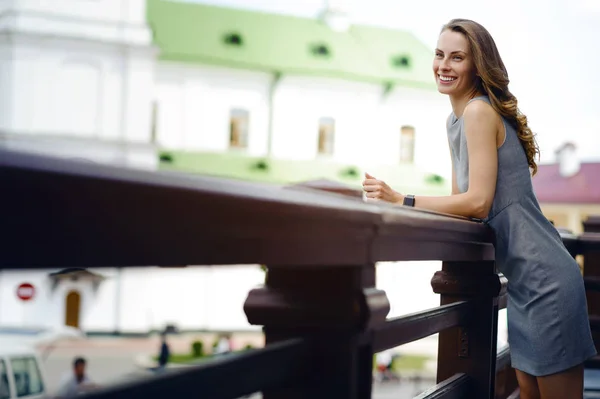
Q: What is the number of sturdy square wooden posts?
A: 2